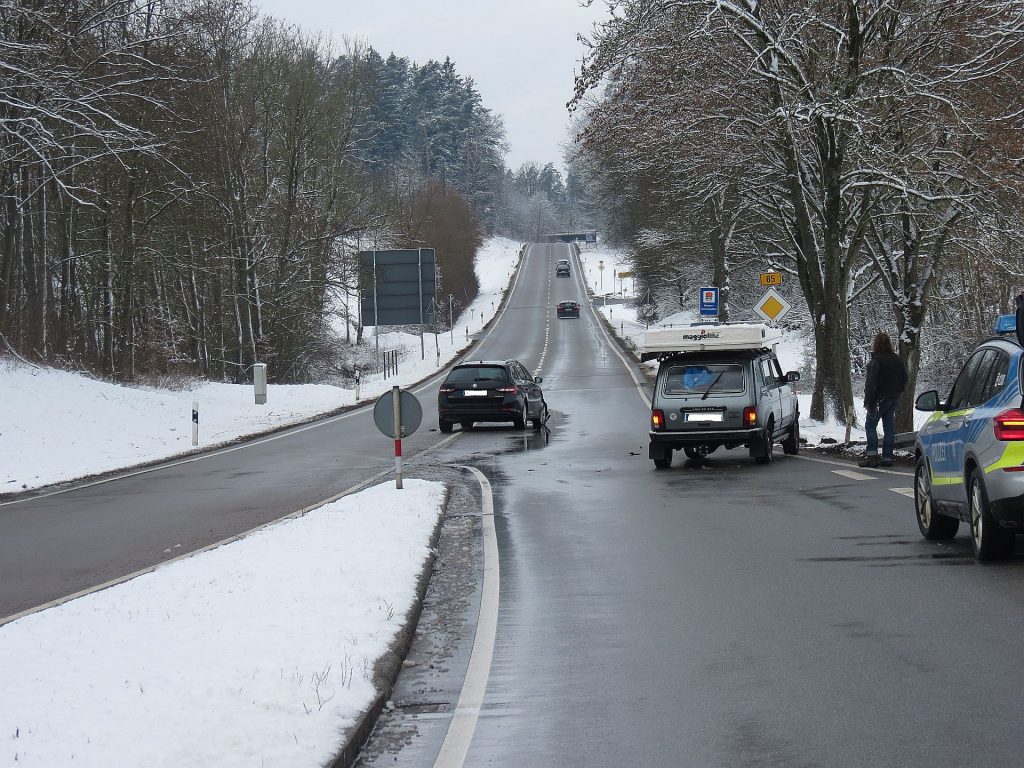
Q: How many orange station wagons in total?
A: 0